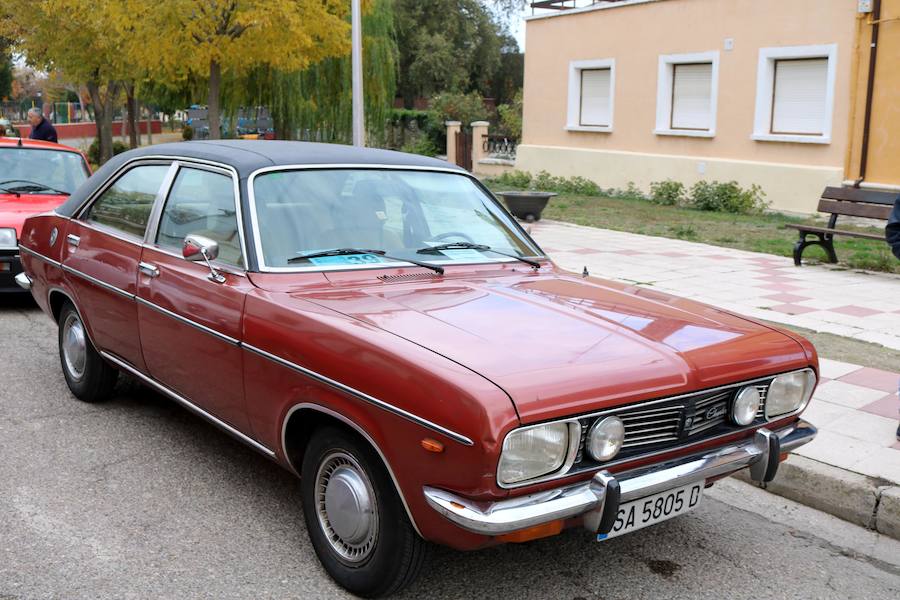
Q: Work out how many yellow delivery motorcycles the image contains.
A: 0